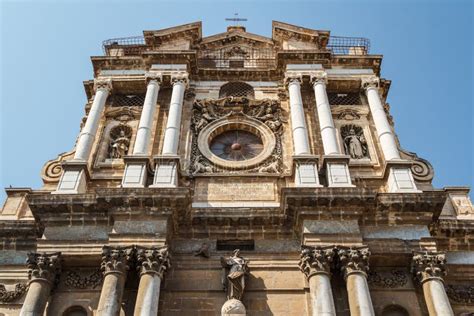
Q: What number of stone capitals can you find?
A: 12